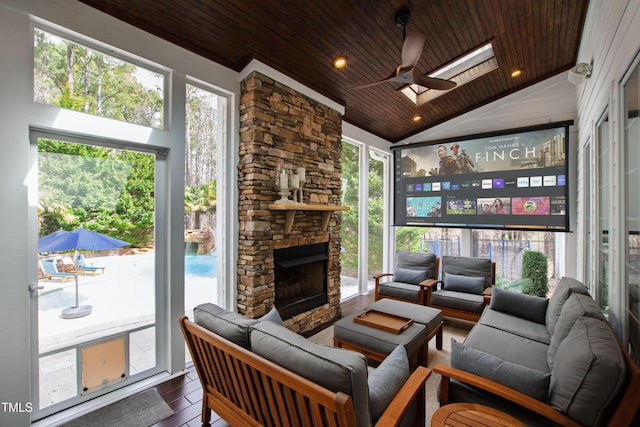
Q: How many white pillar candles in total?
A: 3